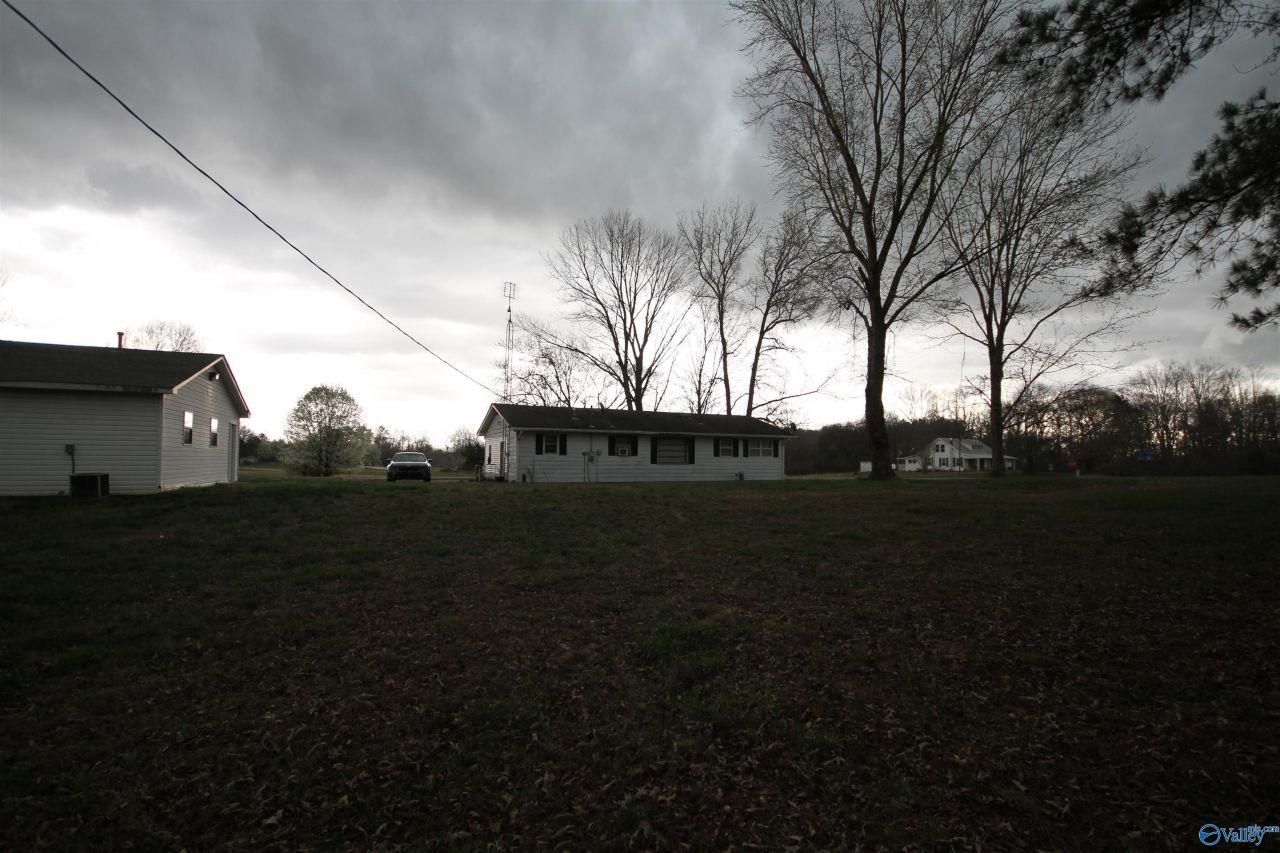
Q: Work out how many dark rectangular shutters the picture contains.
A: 10